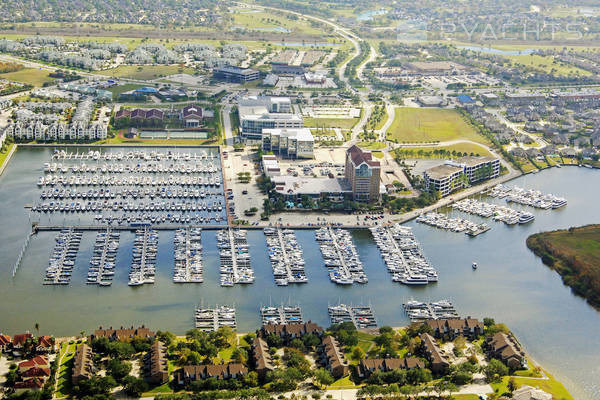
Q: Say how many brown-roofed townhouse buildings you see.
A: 11